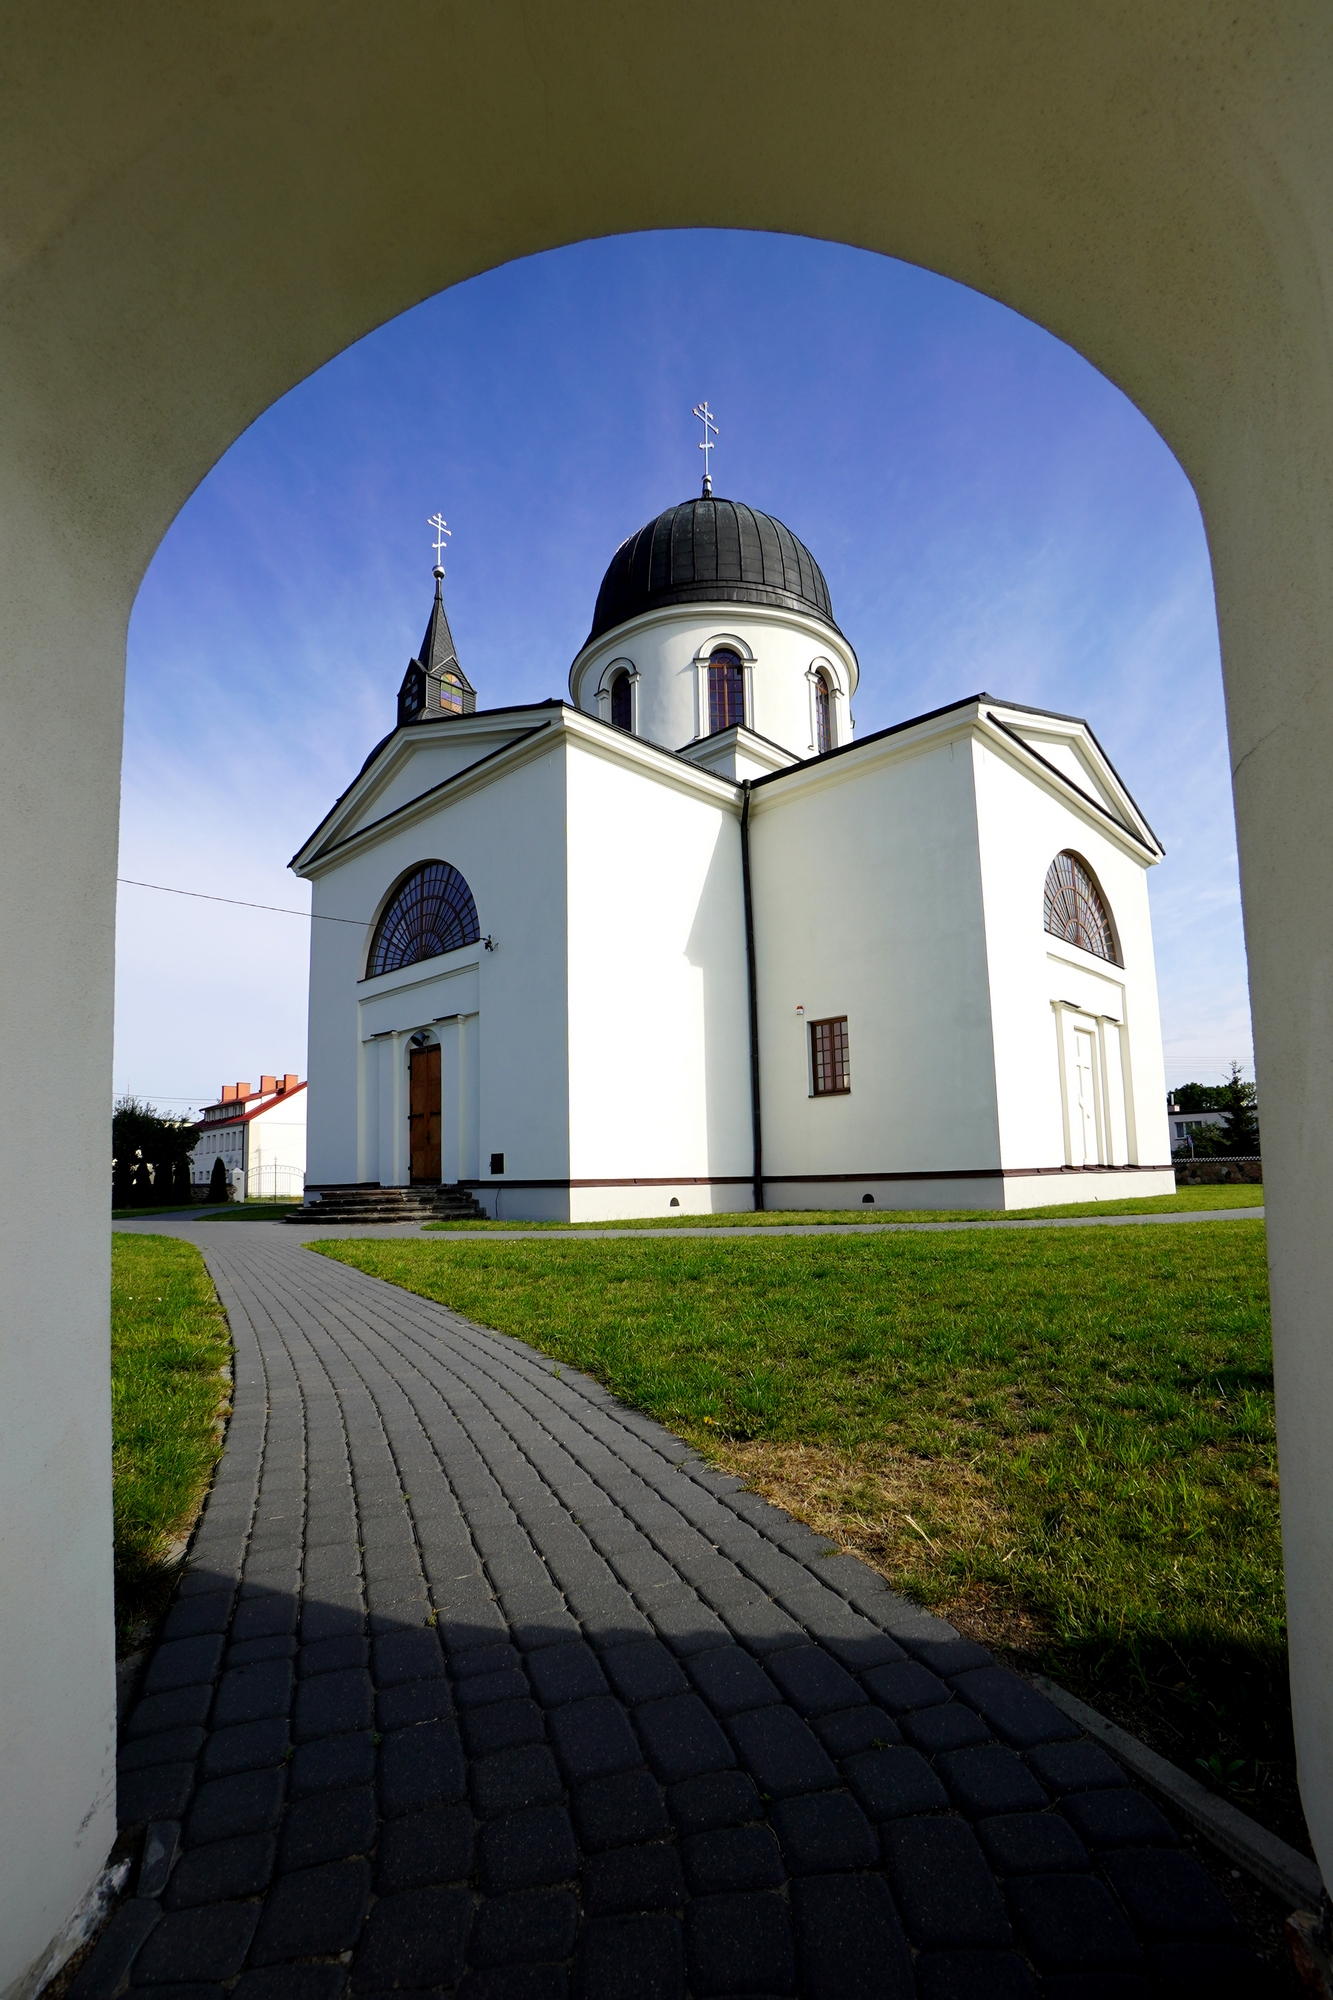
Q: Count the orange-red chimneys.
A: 5